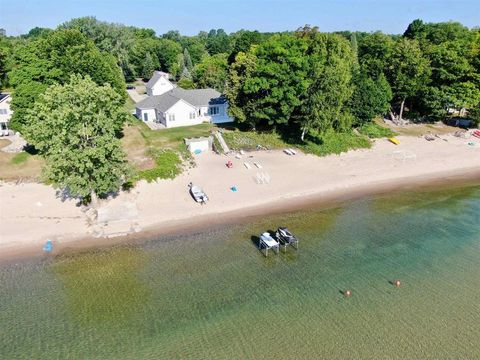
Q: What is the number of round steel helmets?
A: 0